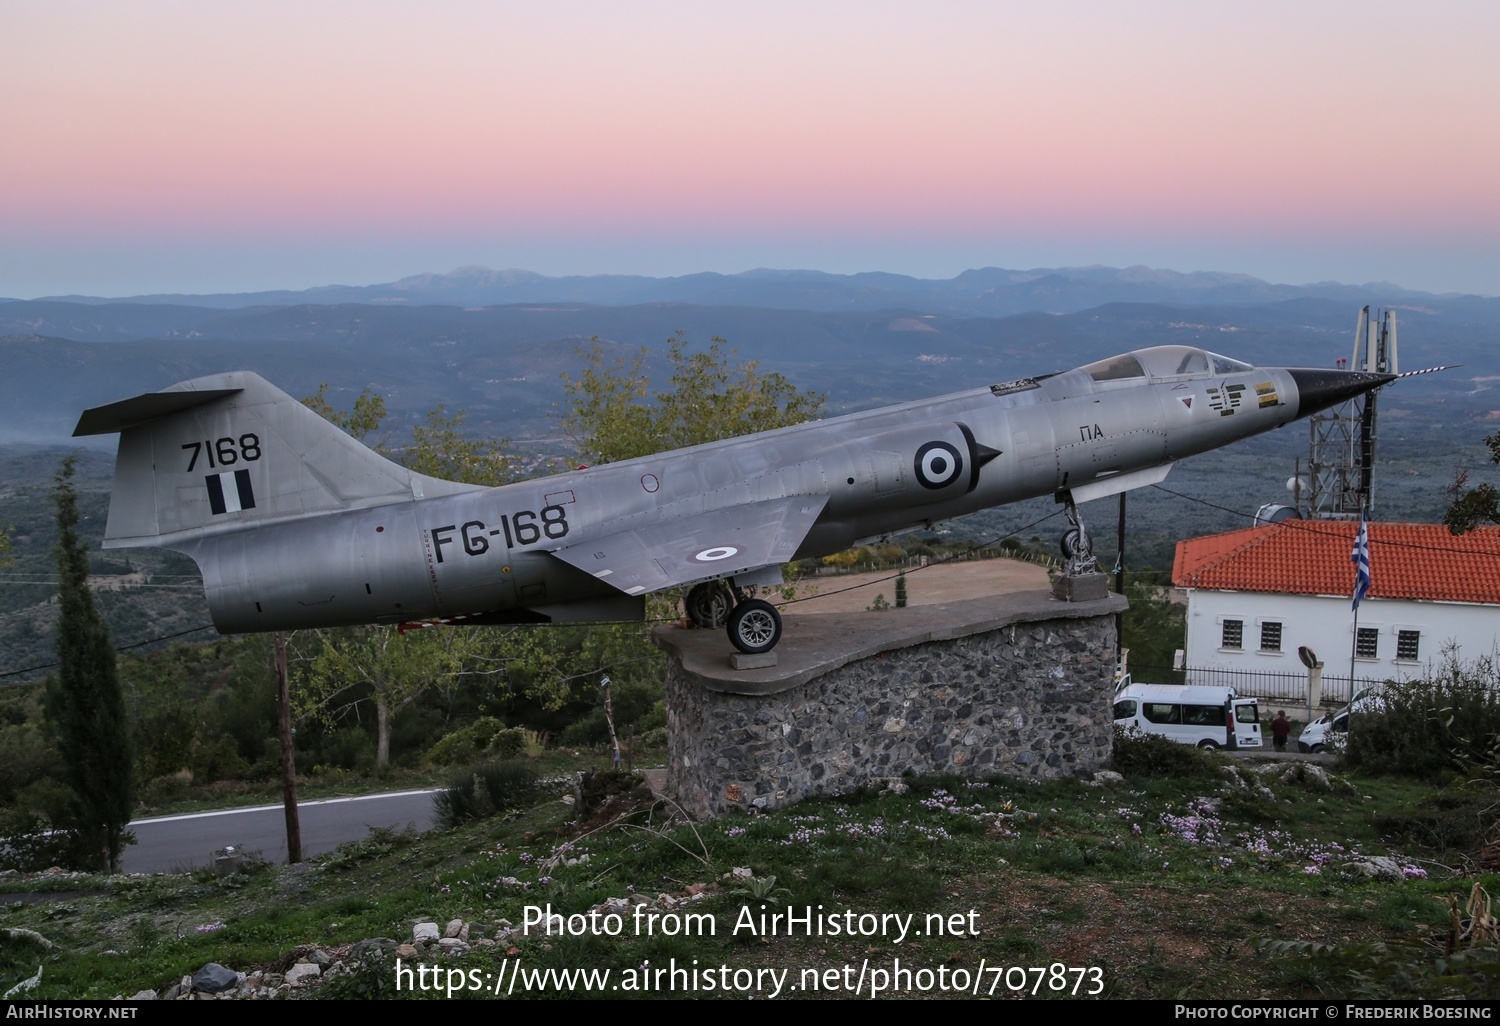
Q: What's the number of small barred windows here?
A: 4